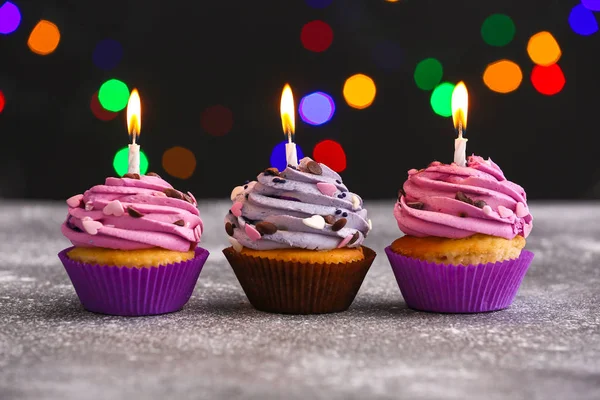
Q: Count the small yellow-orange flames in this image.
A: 3